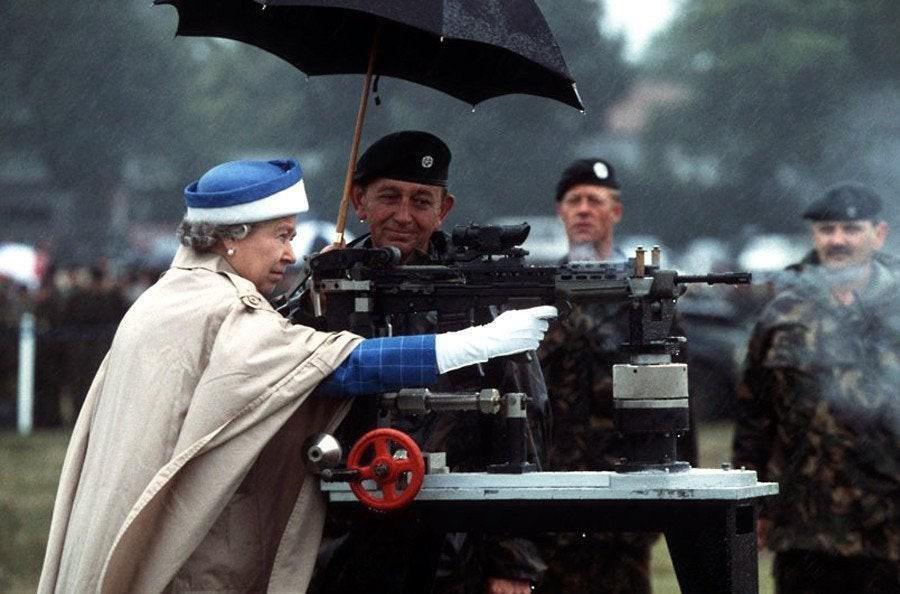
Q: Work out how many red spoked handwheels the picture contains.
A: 1